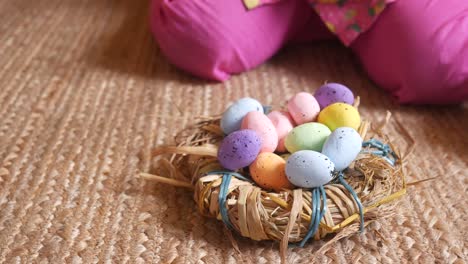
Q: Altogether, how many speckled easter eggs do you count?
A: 11